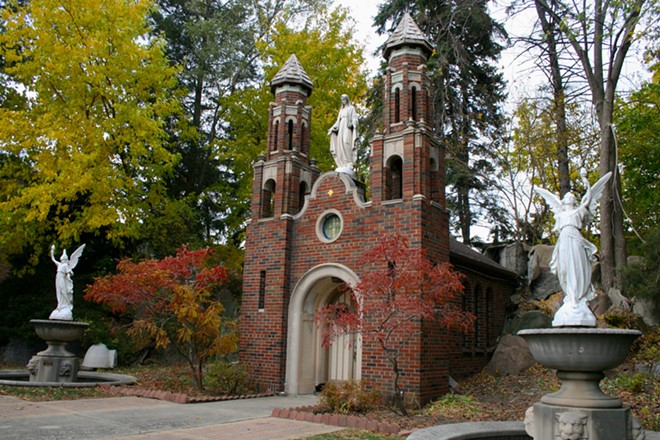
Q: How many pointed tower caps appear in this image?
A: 2